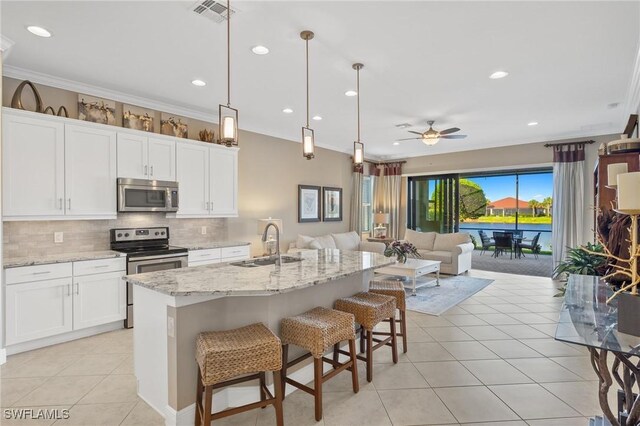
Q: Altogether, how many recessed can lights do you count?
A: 9